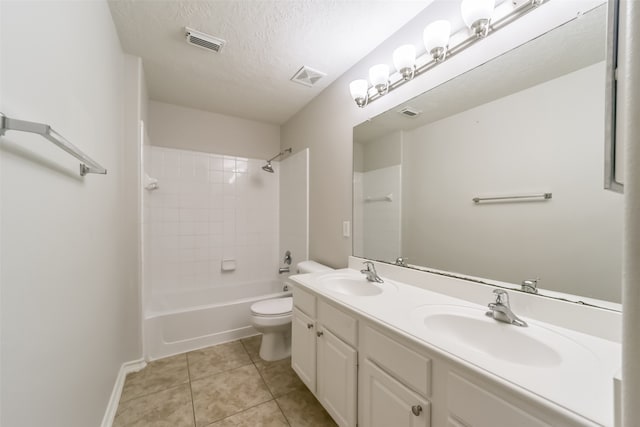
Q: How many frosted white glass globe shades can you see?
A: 5